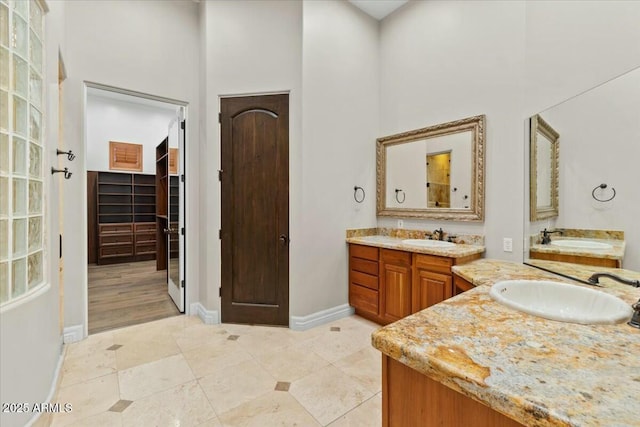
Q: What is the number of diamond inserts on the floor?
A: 5